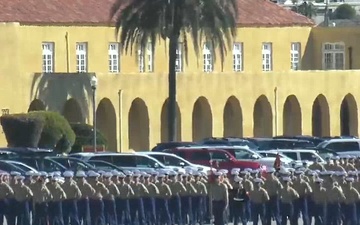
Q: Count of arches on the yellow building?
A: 11